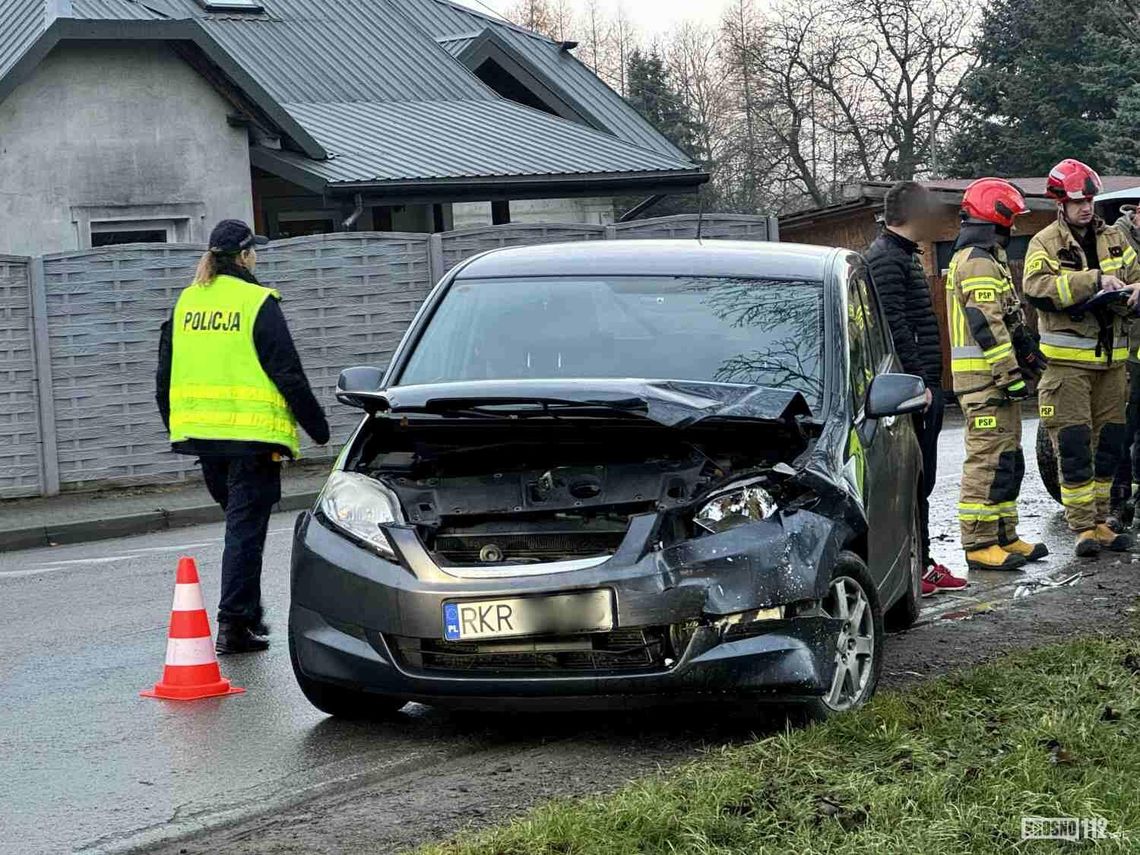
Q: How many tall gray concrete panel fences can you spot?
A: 1